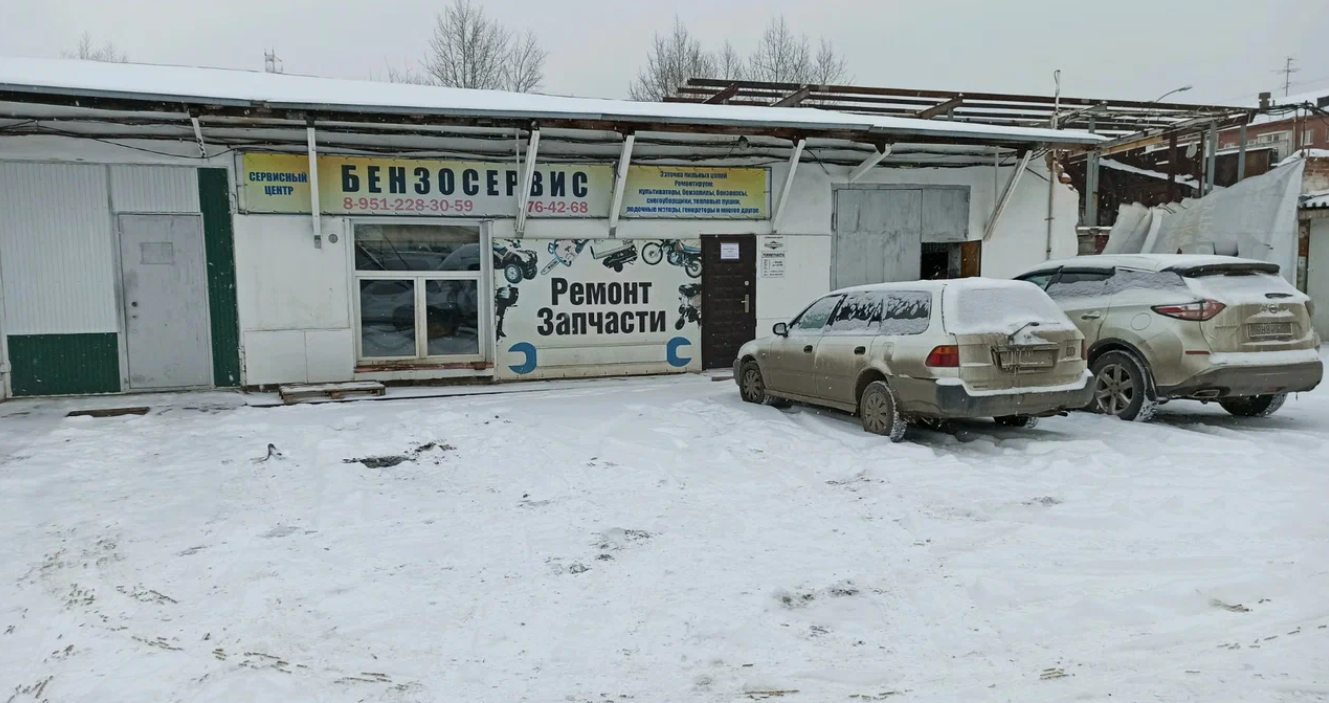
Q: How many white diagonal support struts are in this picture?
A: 7